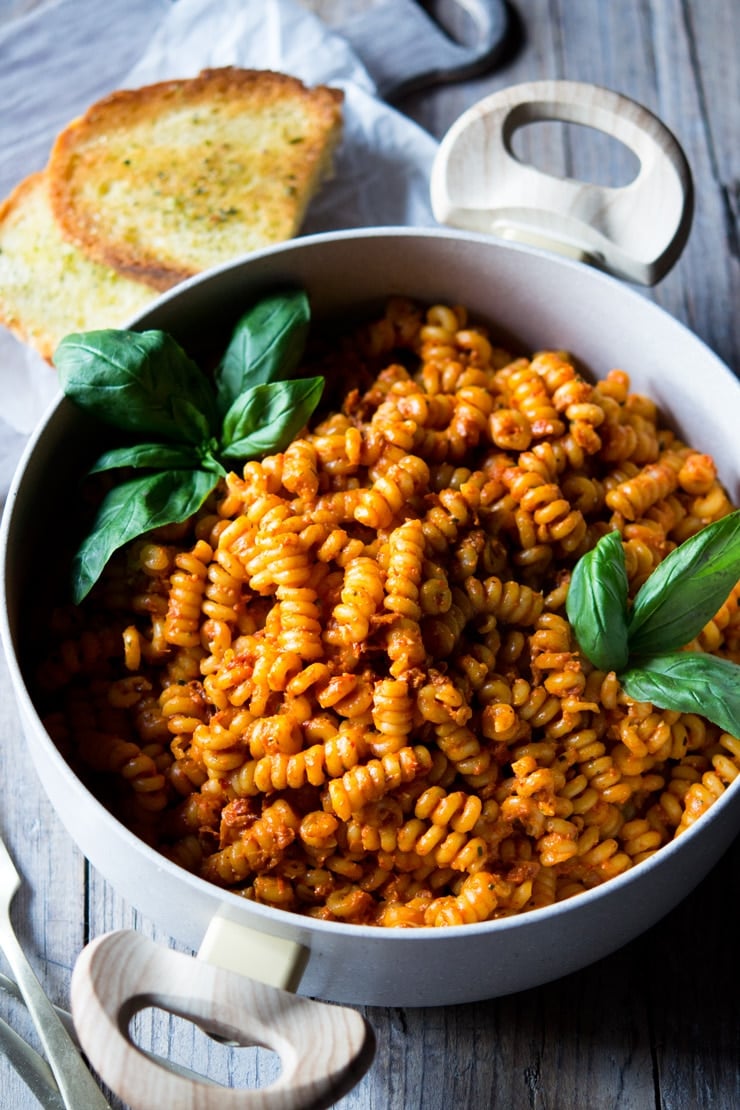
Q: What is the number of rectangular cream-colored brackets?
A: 2